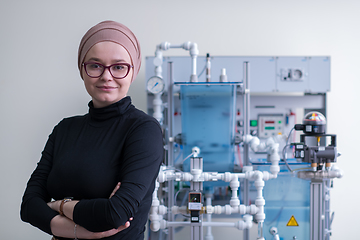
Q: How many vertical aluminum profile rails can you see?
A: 4